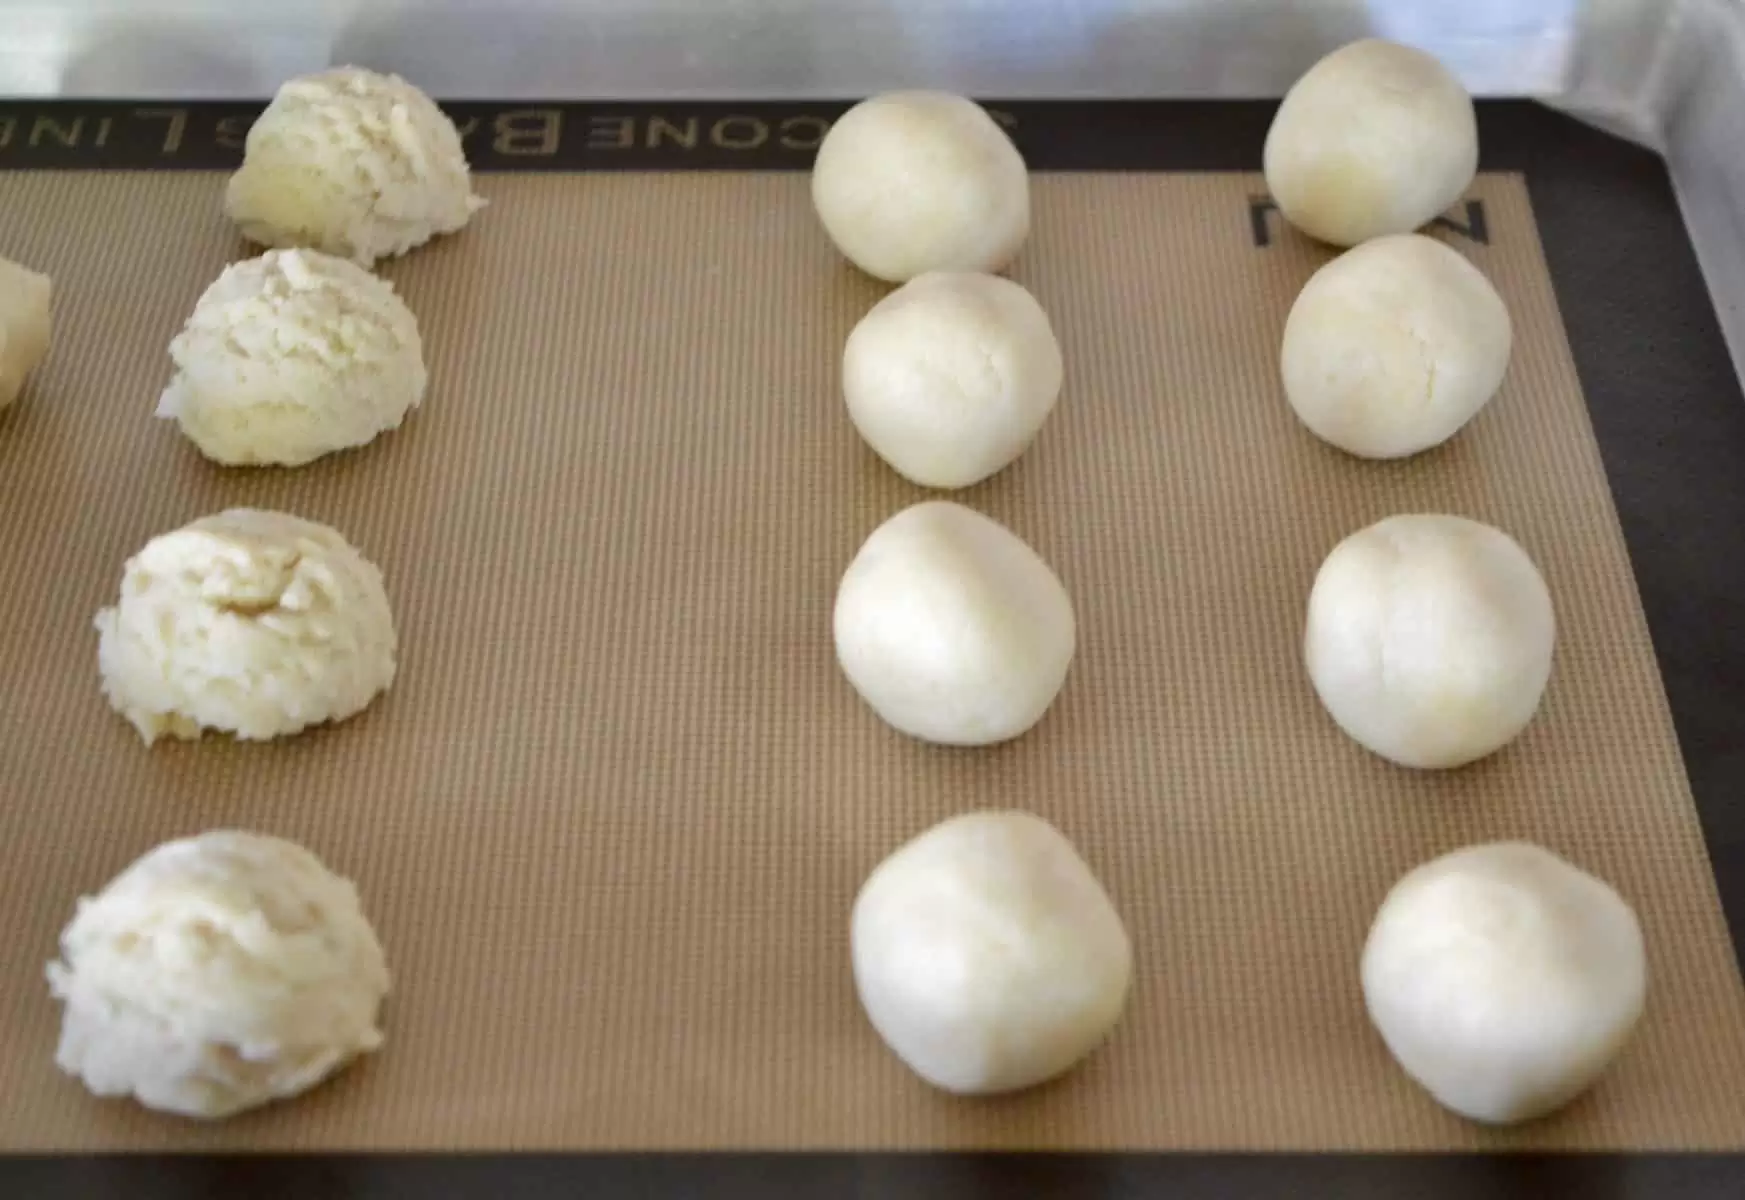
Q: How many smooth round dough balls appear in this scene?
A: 8